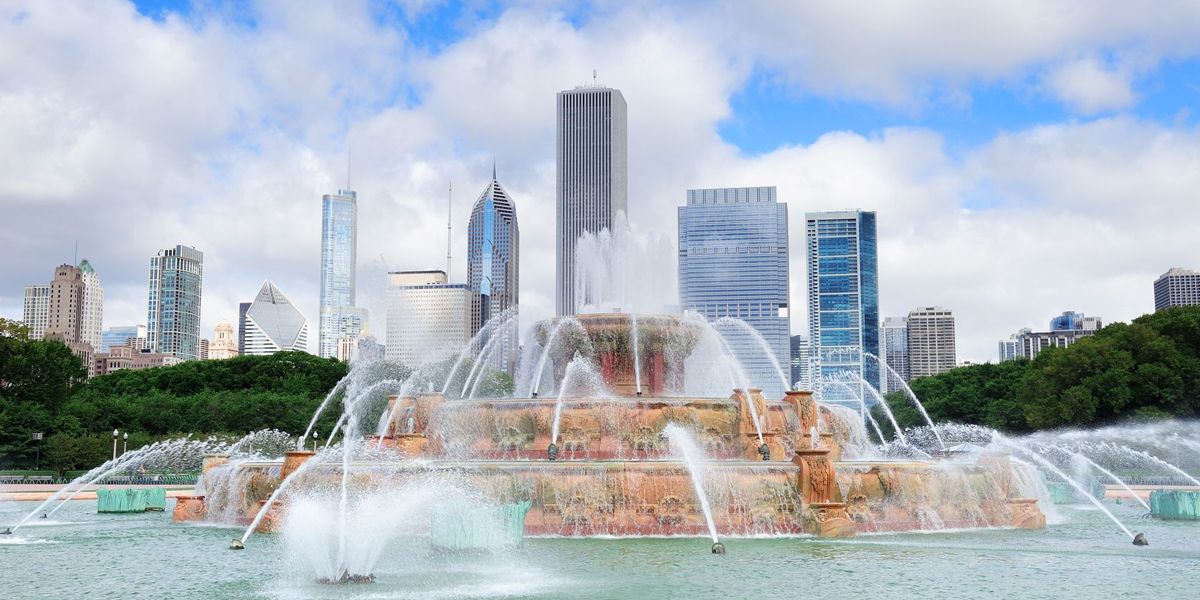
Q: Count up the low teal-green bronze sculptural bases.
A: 4